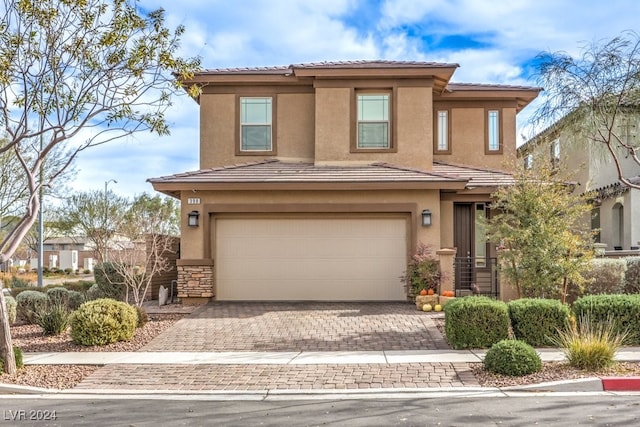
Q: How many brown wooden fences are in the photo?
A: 1